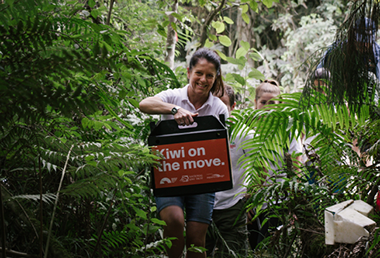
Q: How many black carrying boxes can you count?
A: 1